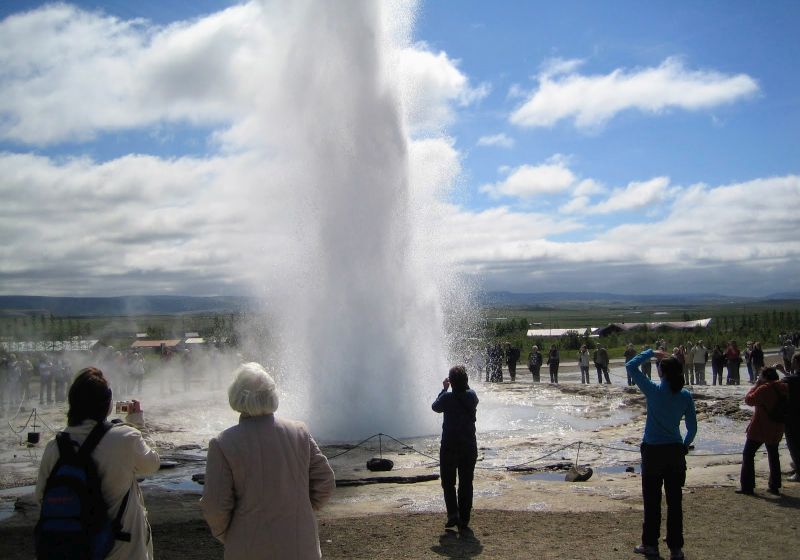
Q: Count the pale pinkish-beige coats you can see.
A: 1